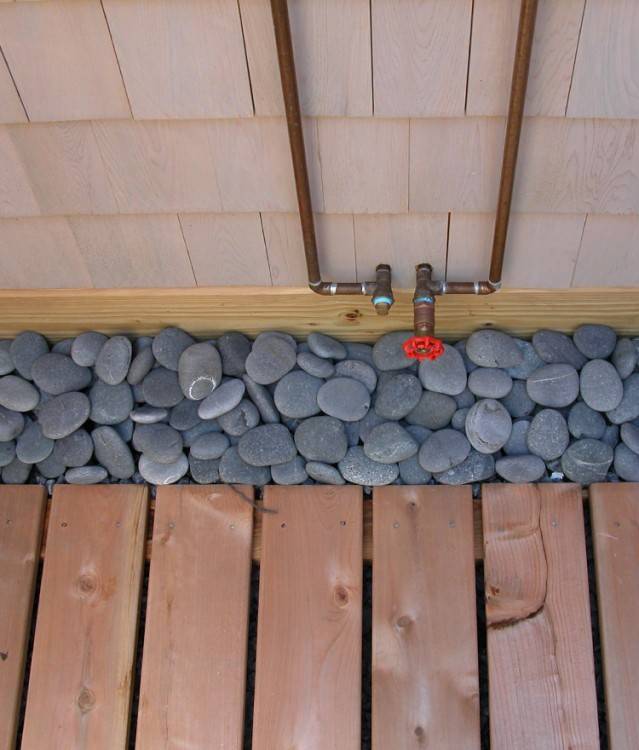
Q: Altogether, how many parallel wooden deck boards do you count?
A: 7